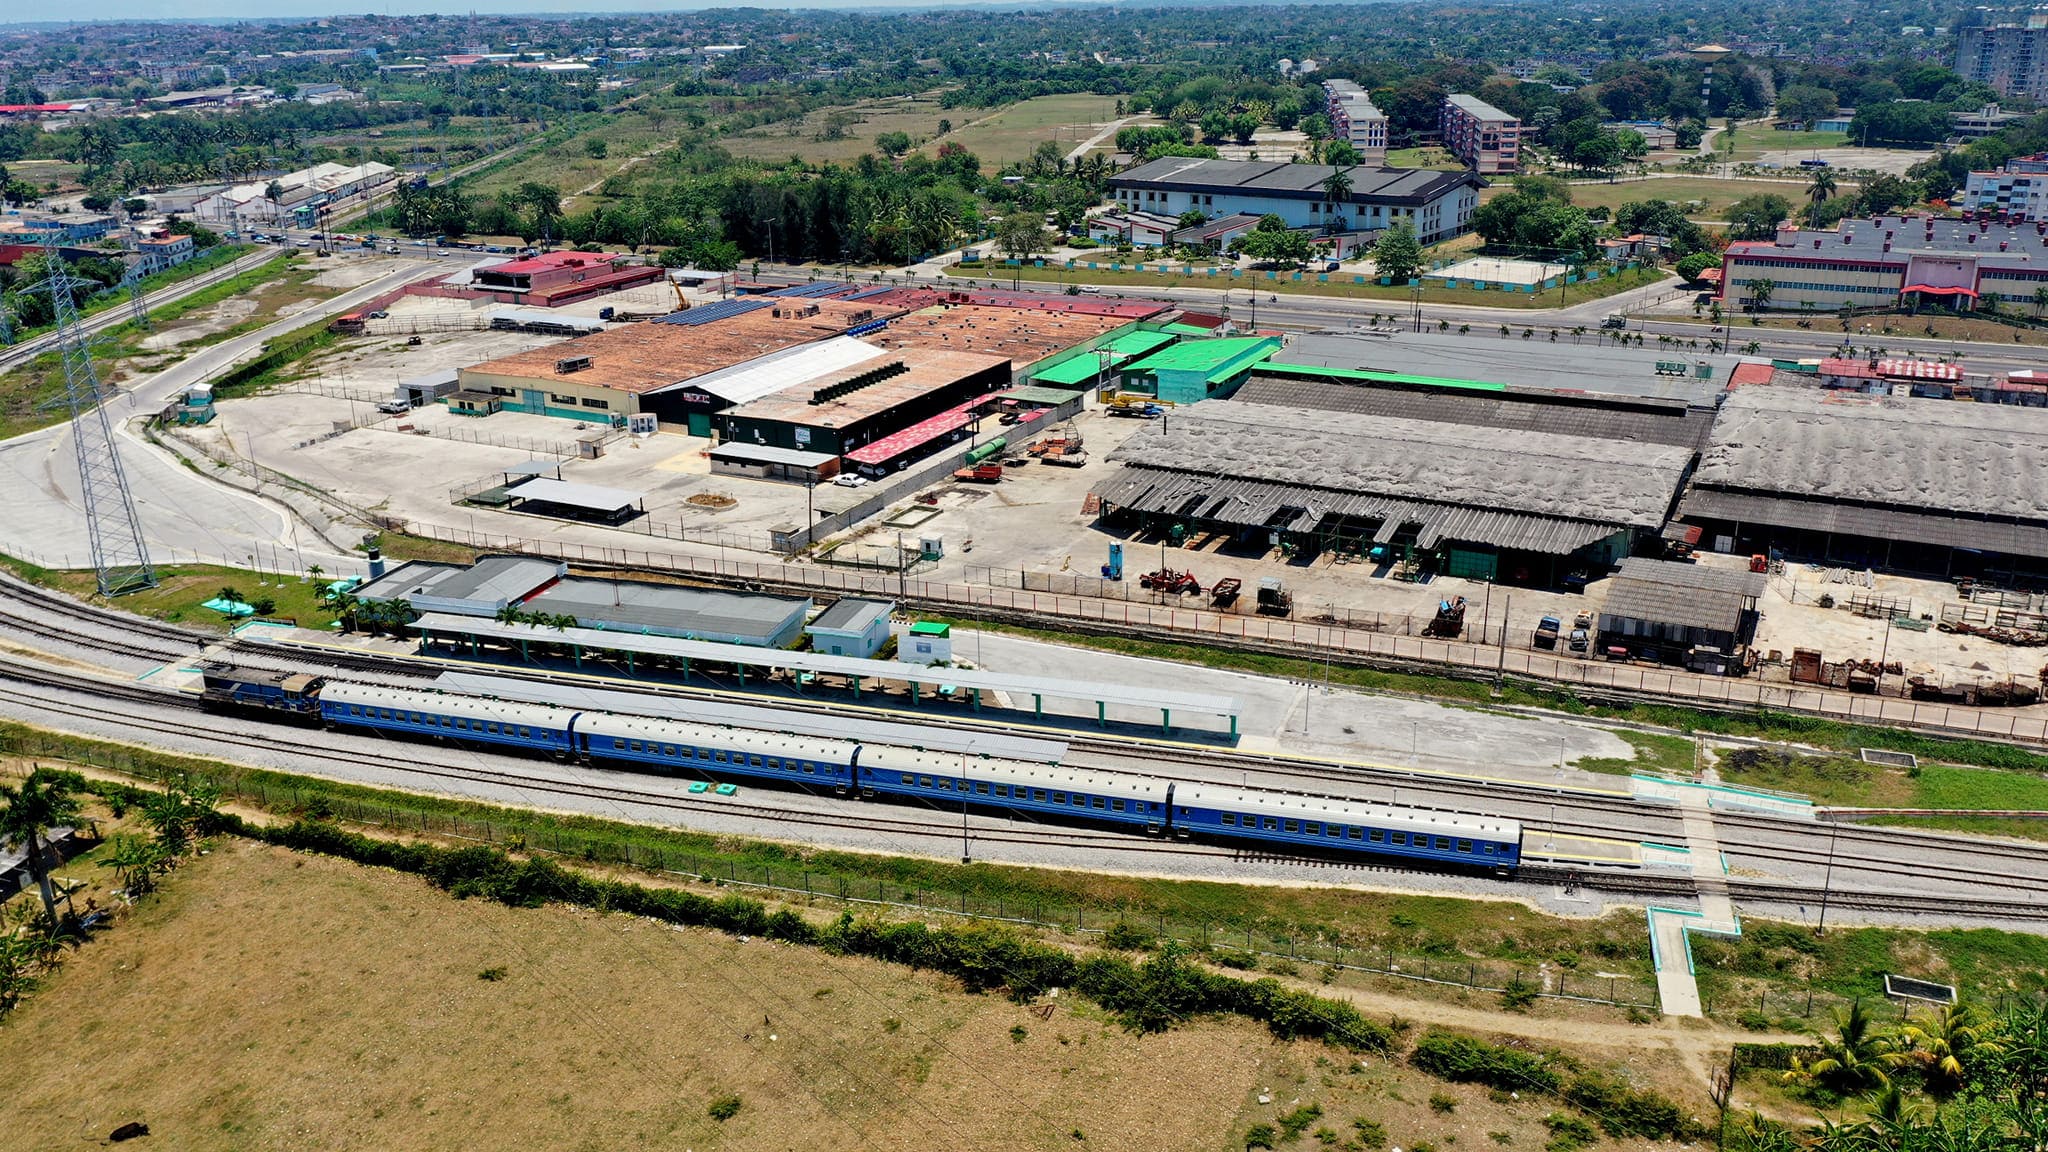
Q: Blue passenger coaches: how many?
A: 4